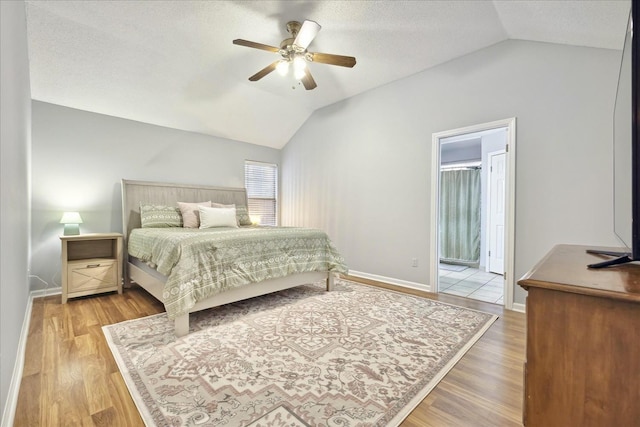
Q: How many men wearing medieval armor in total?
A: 0